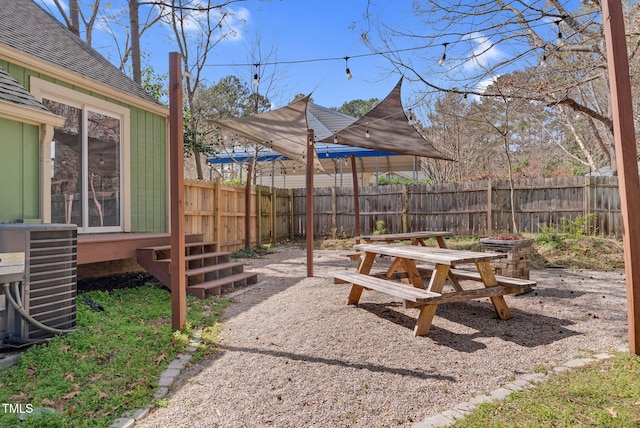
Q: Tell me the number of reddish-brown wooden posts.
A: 5